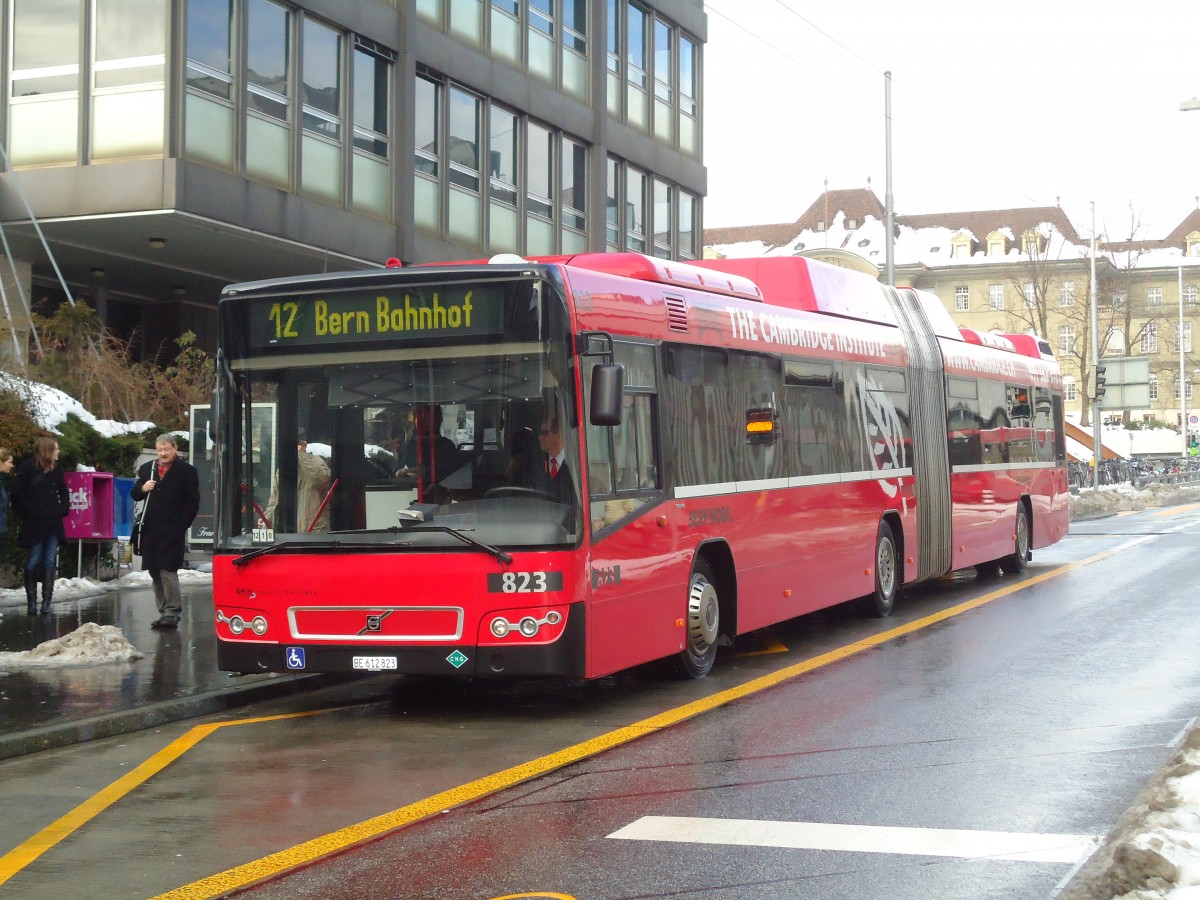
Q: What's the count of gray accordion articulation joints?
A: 1